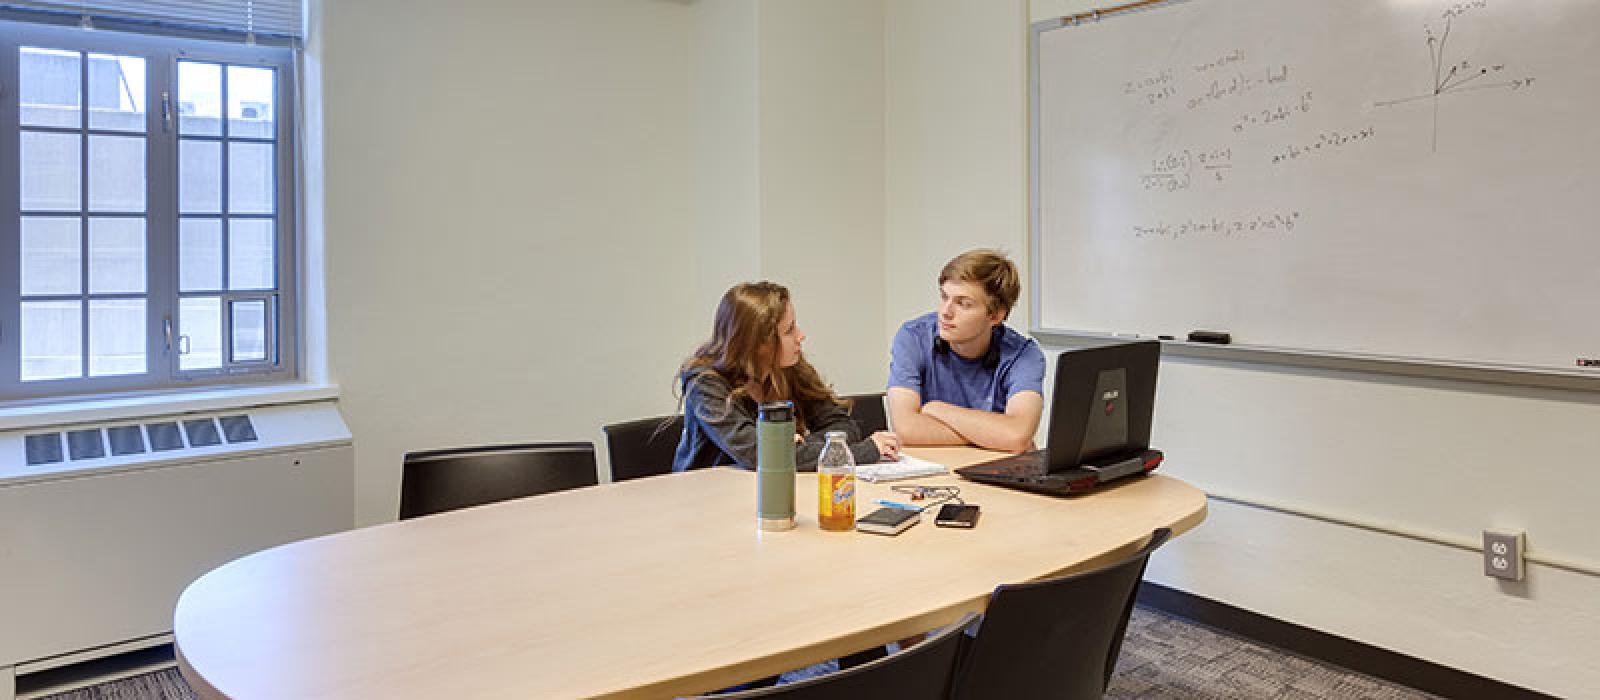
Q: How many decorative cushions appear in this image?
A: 0